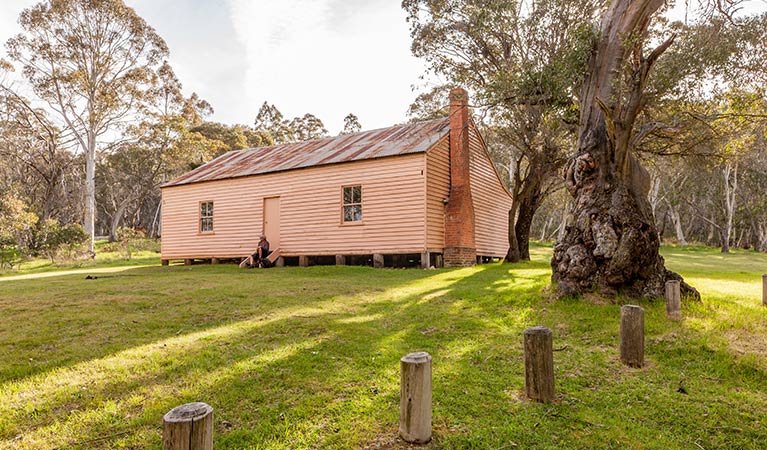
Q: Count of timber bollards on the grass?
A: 6